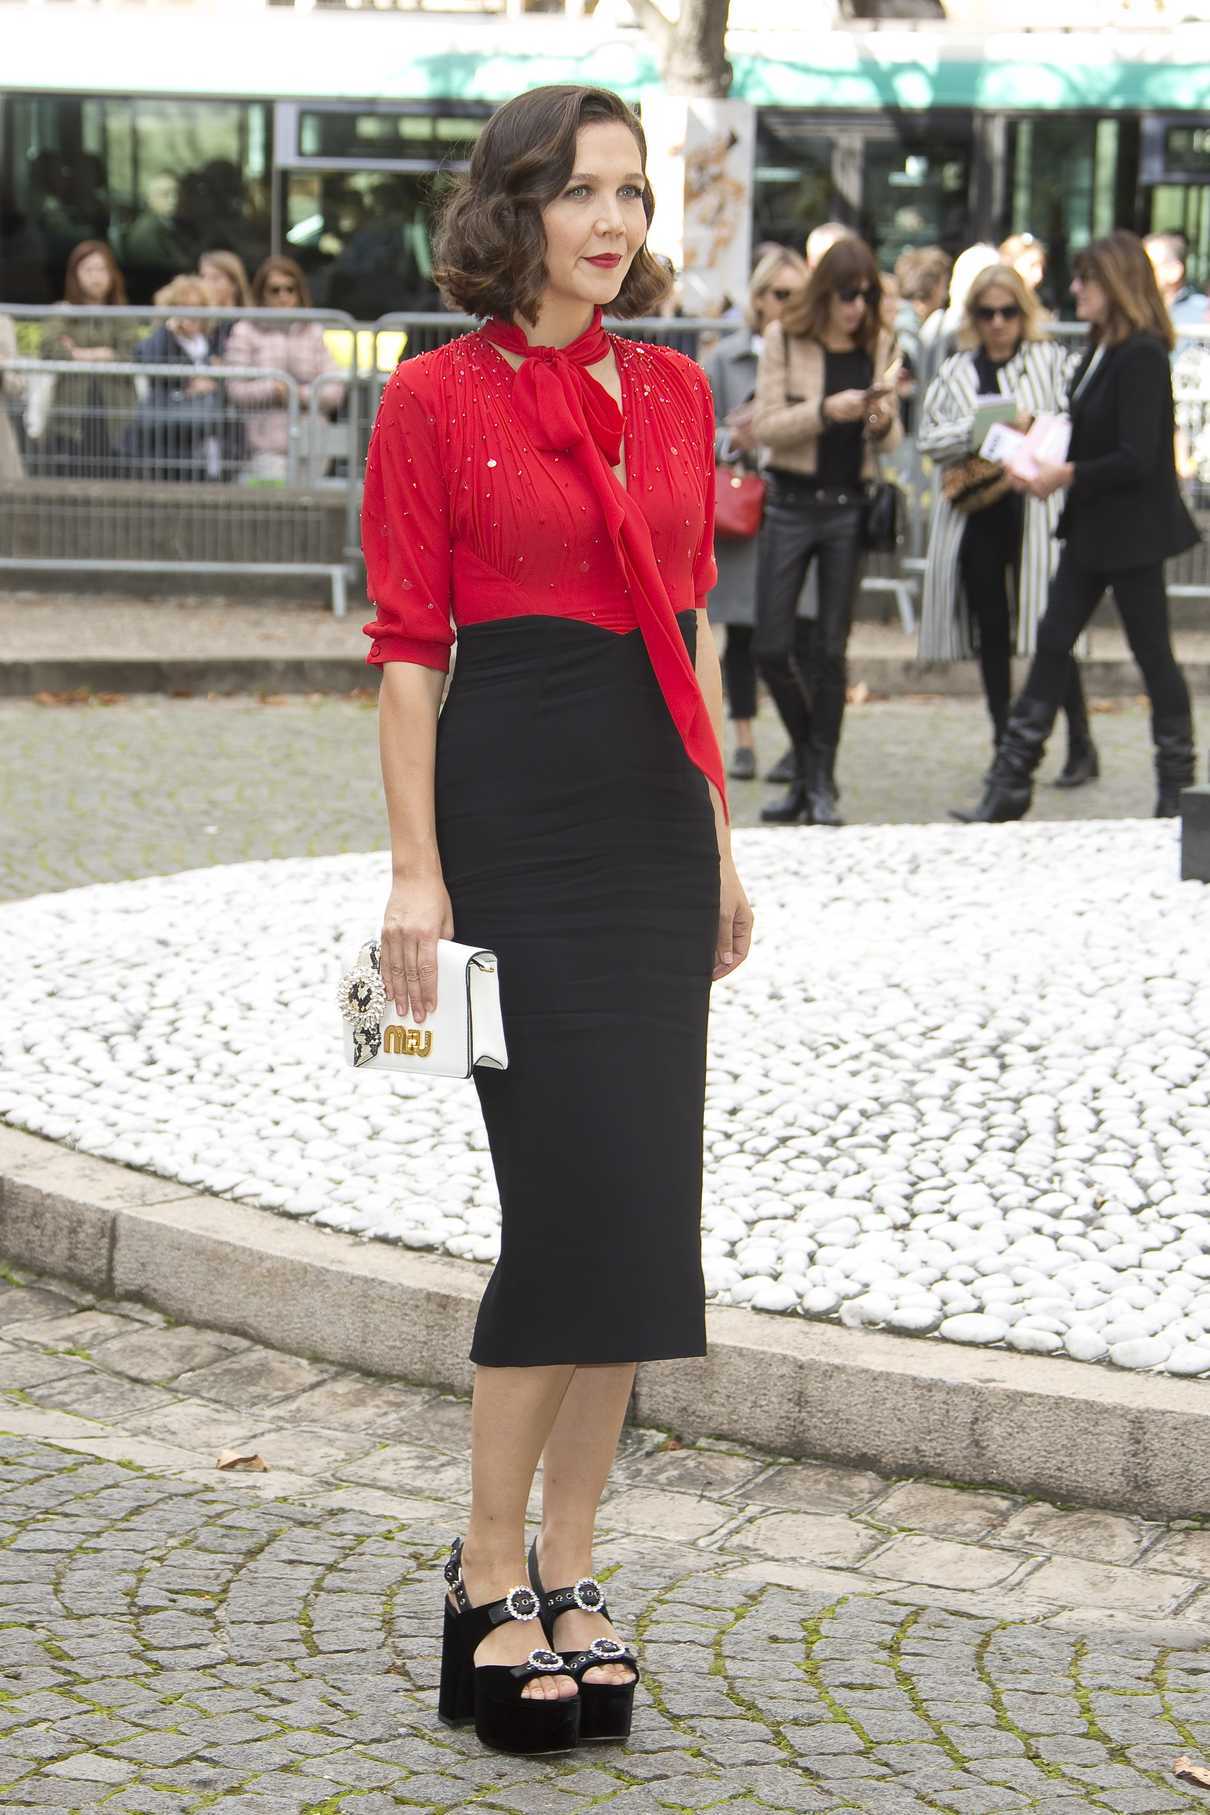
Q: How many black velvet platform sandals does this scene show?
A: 2